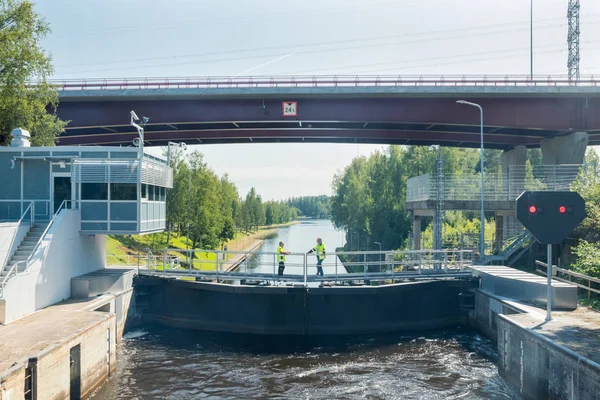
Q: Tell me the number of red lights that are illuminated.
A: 2